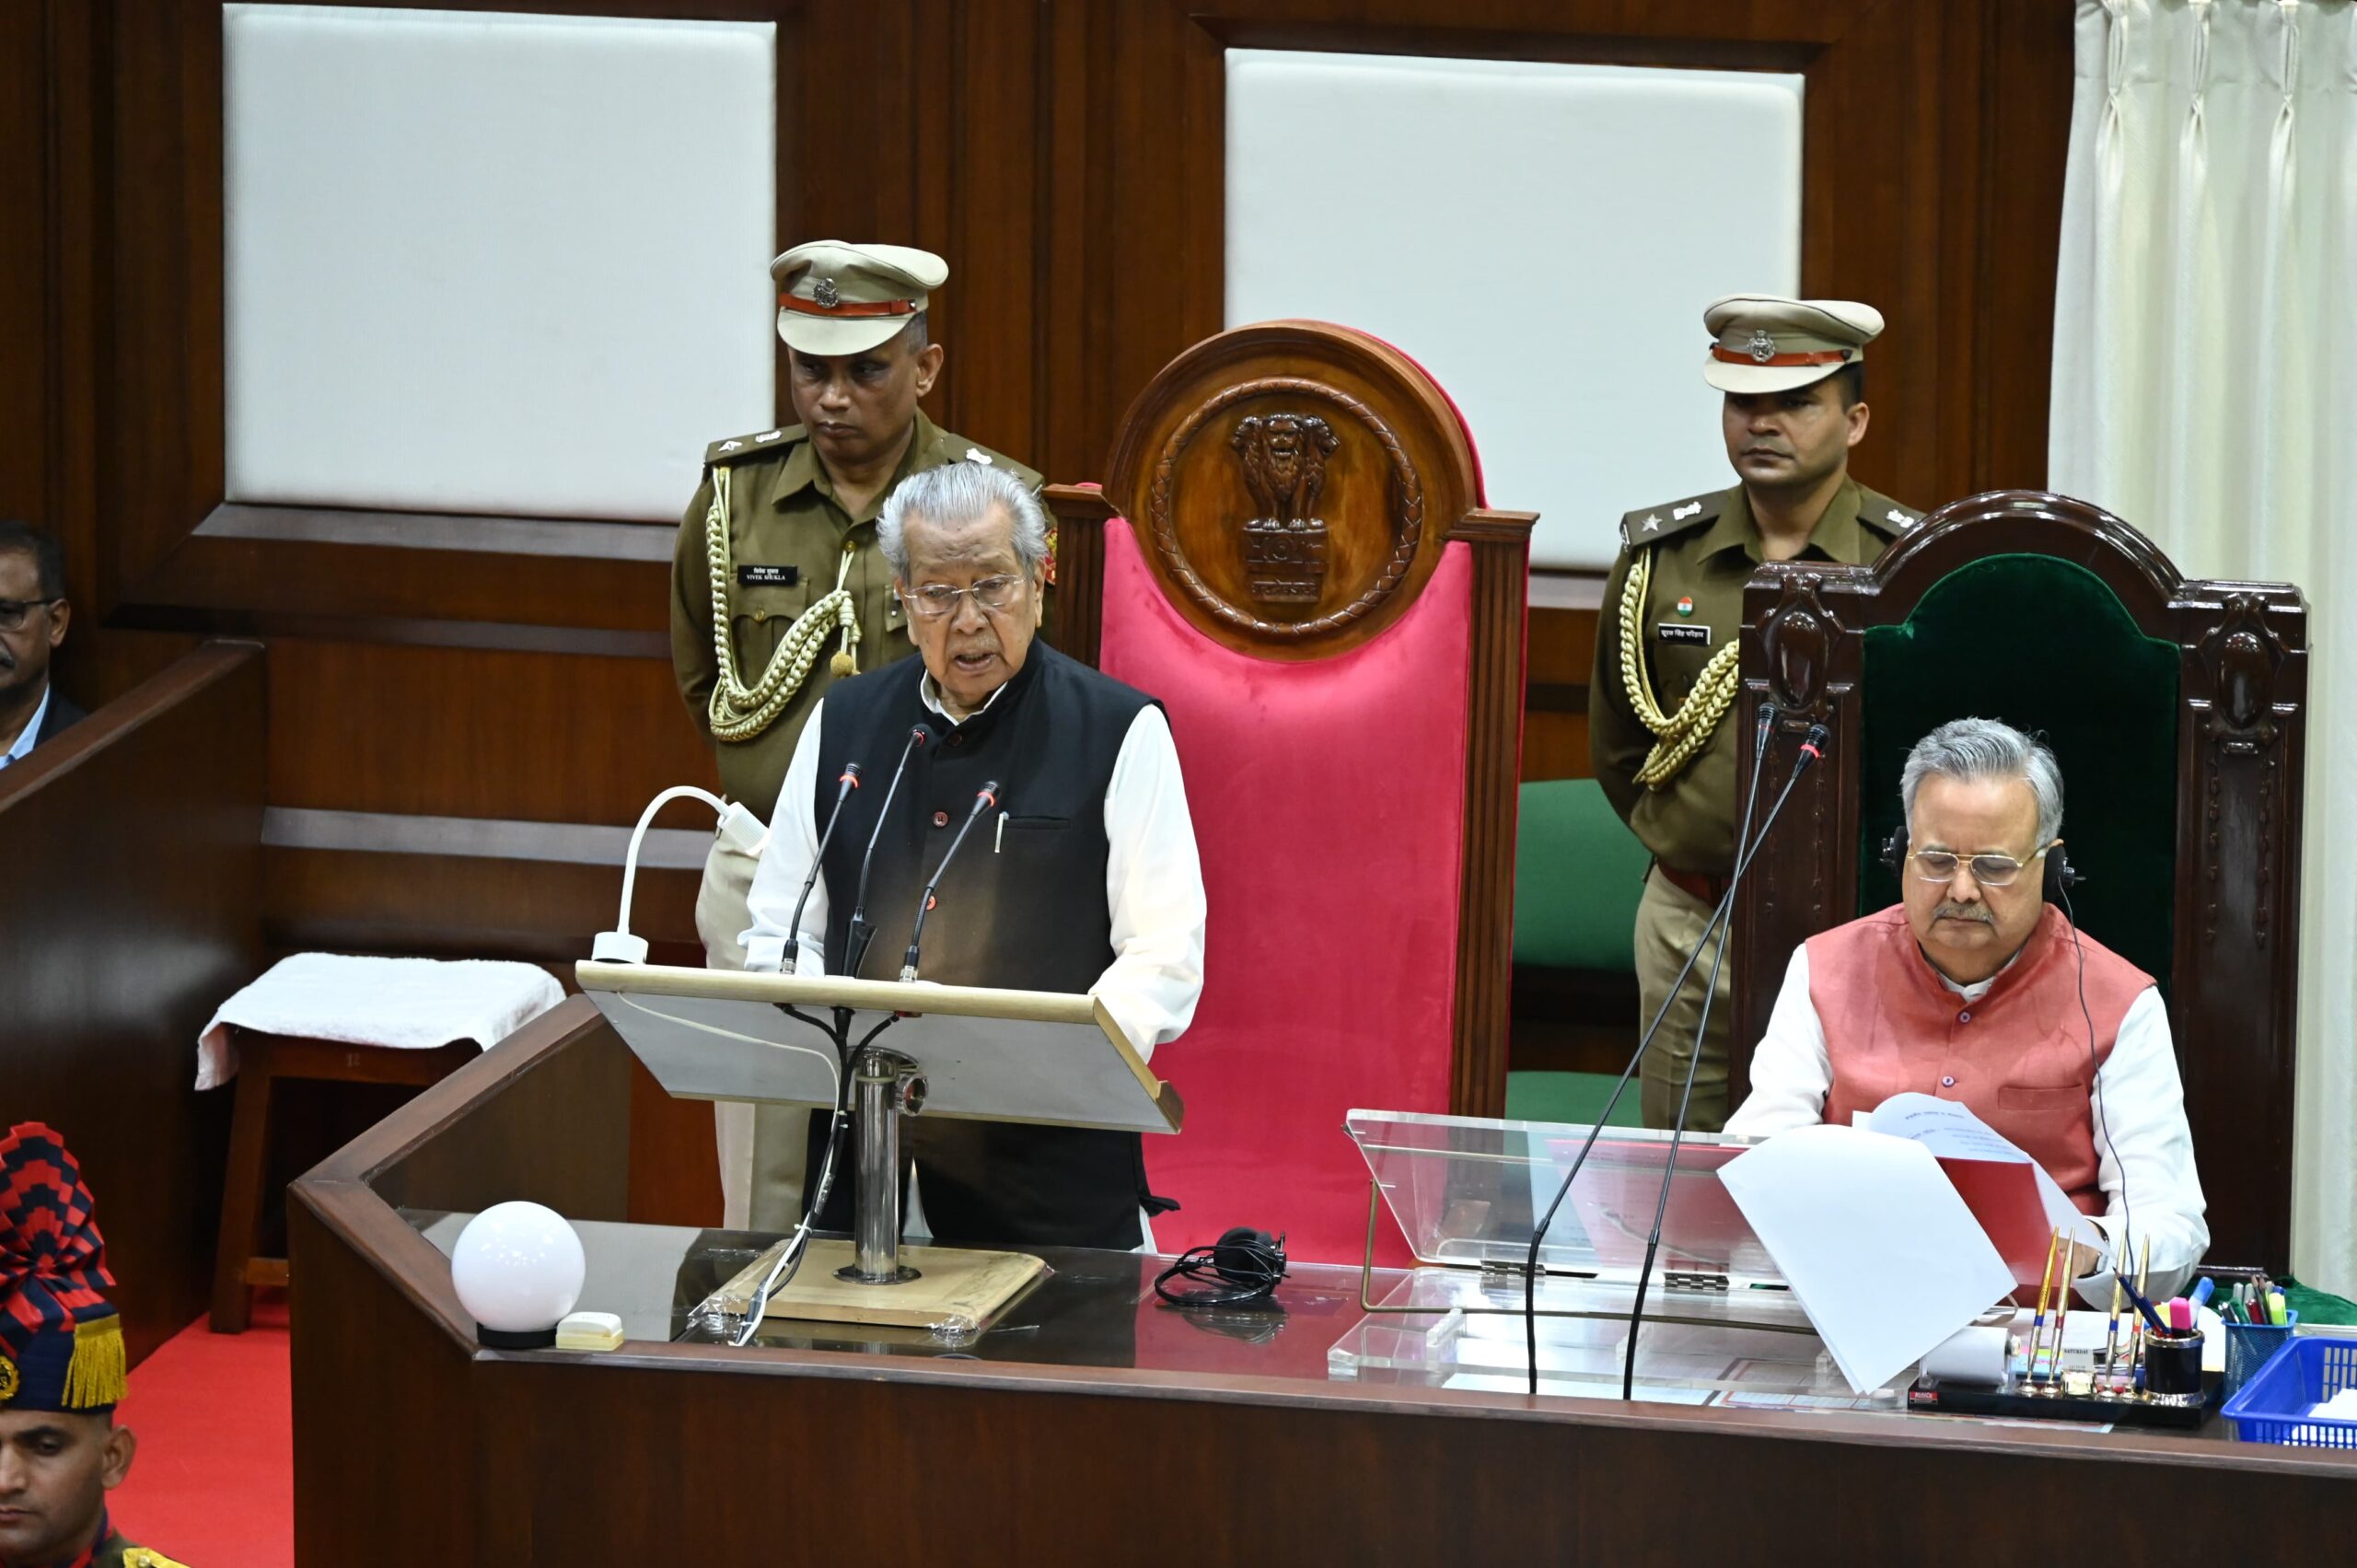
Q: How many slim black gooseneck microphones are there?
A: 5